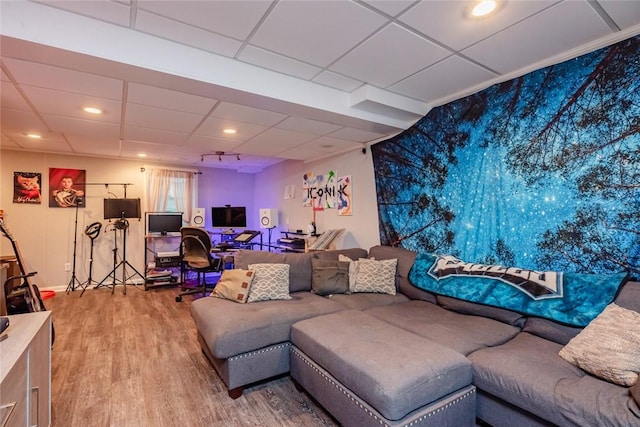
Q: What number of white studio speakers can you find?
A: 2